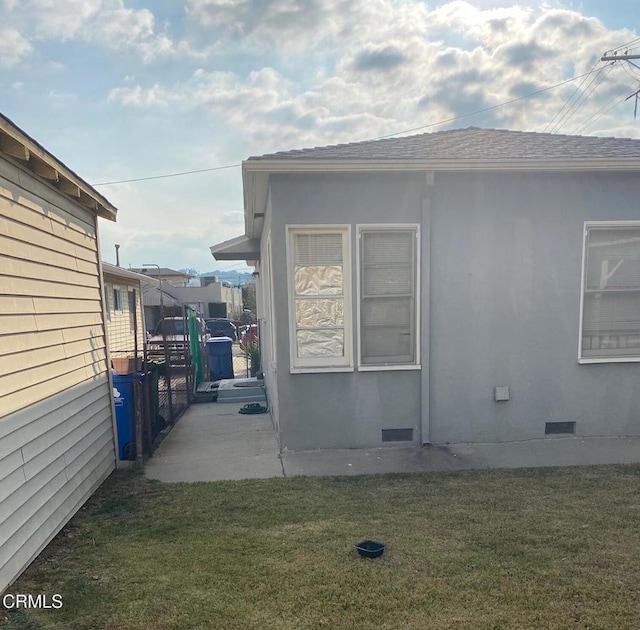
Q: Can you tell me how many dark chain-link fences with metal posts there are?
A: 1